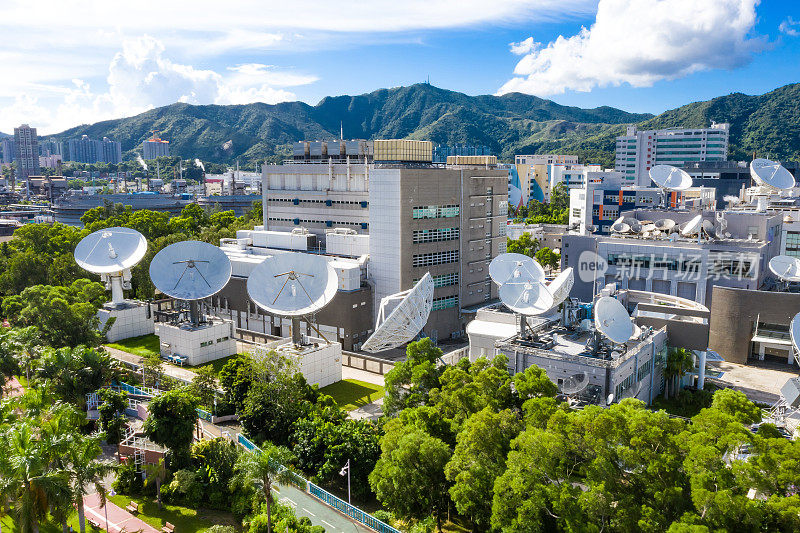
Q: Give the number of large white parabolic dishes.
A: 12